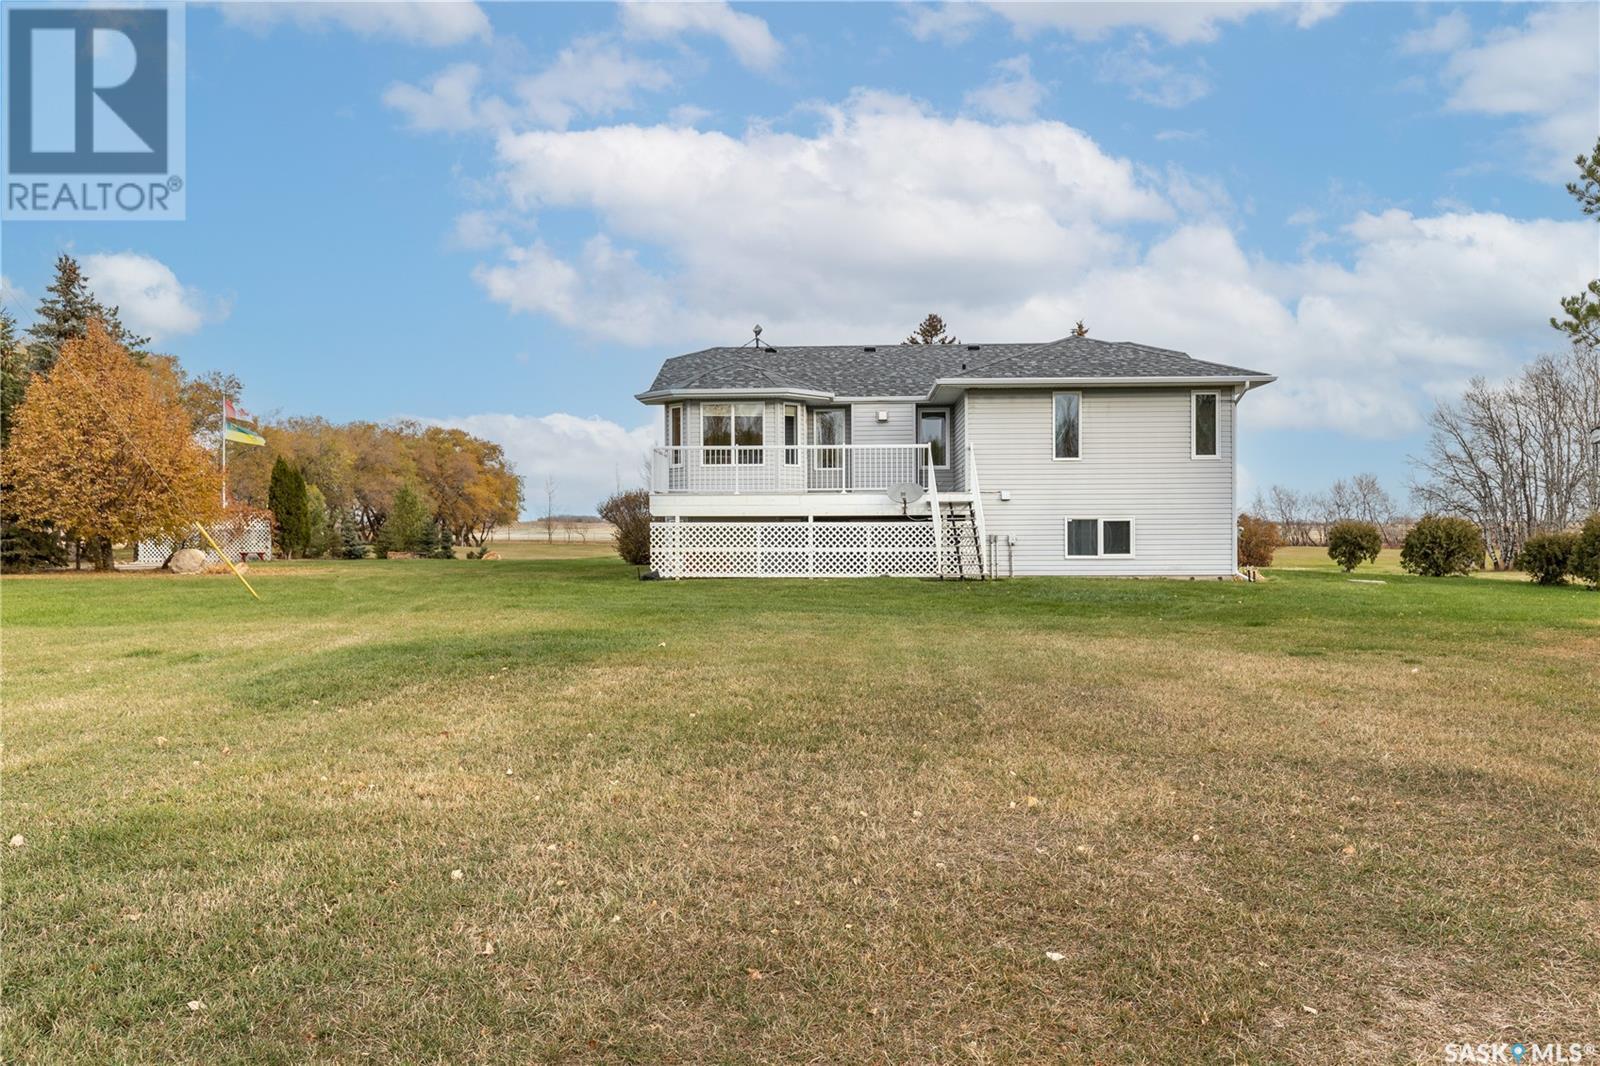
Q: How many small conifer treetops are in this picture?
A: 2